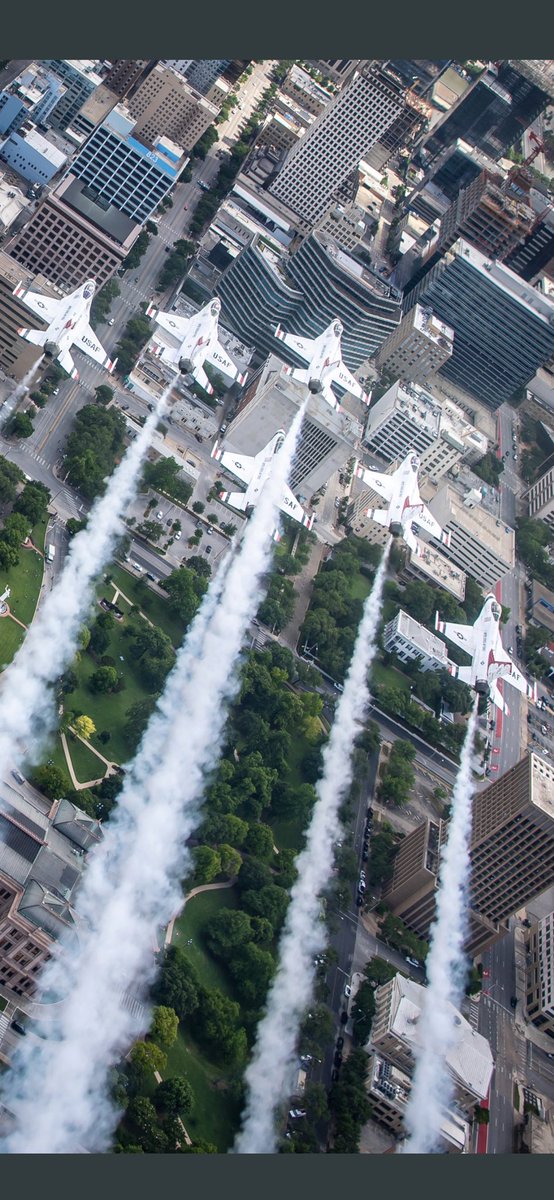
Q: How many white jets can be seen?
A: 6